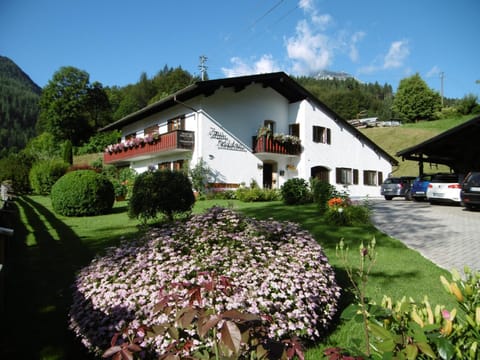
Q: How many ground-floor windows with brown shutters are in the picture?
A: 2